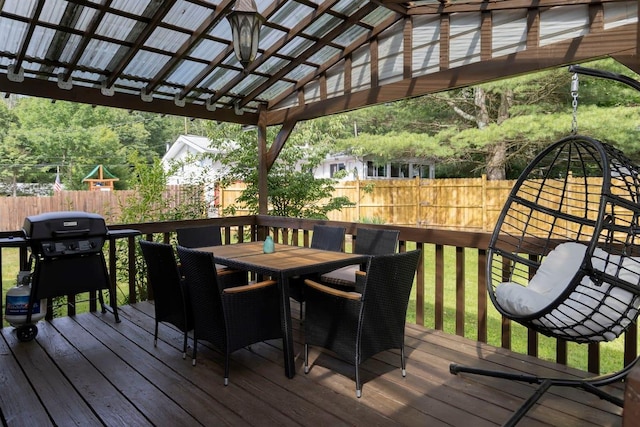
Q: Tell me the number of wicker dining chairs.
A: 6